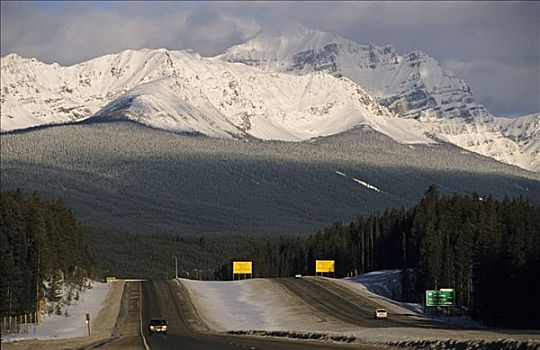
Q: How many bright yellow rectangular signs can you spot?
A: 2